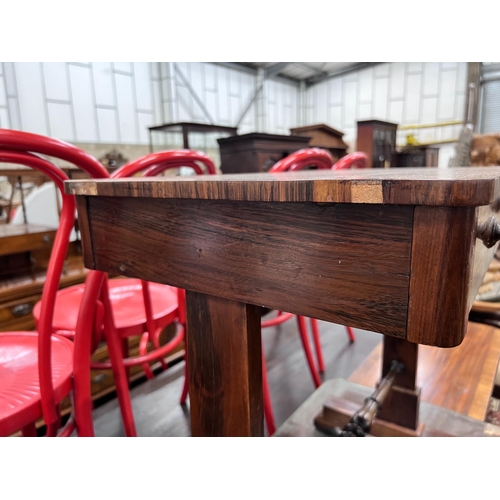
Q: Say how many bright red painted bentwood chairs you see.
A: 4